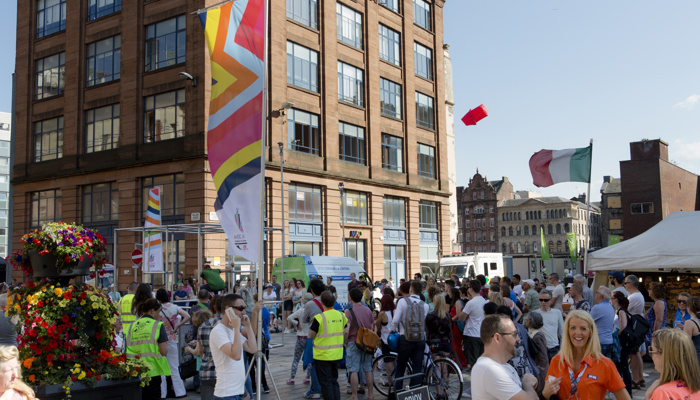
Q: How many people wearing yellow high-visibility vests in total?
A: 3